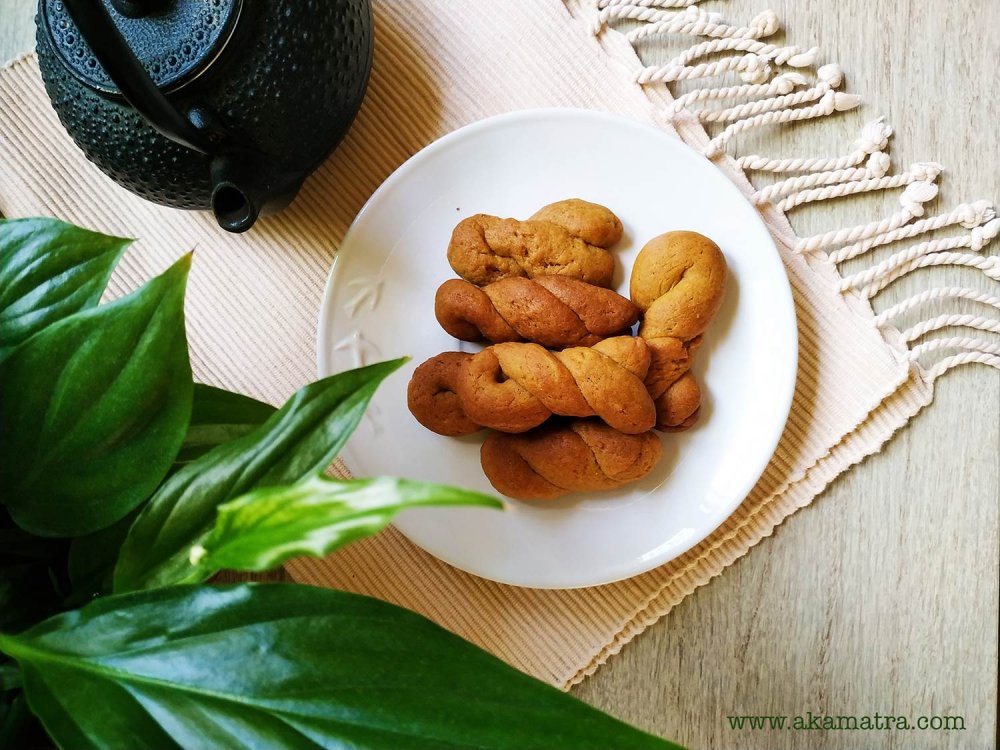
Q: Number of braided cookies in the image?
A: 6